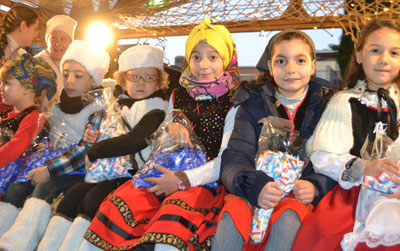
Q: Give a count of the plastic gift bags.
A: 6